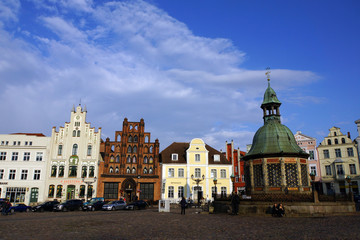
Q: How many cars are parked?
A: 7